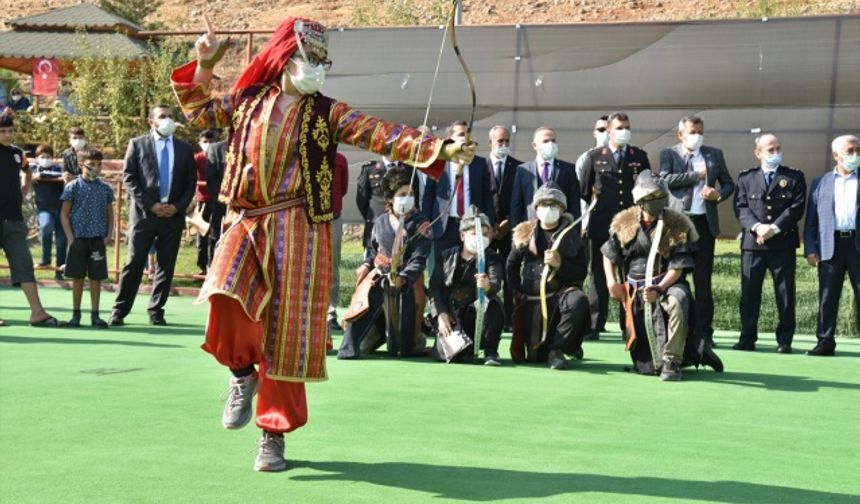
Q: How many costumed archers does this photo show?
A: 5